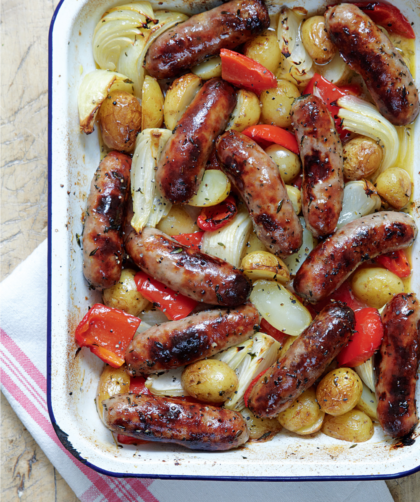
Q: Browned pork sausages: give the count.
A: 12